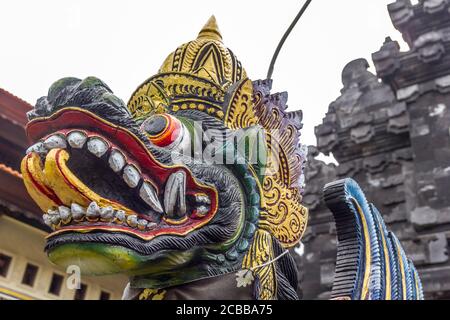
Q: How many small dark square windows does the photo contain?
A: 5